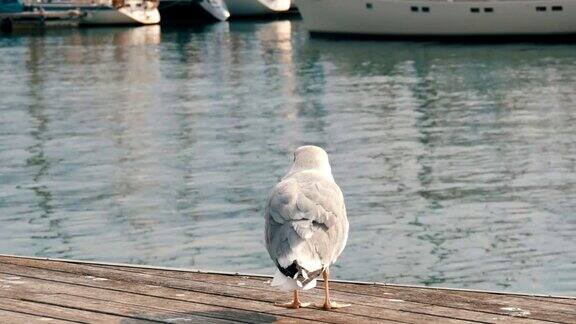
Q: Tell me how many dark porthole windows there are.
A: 7